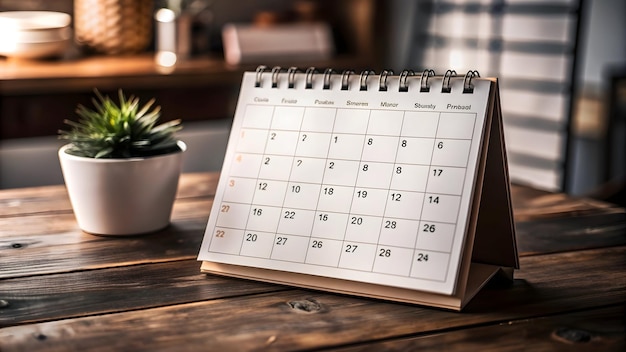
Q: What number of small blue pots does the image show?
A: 0